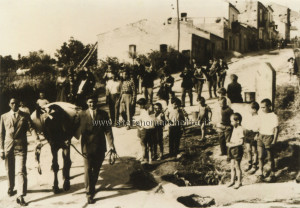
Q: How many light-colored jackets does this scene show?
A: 1